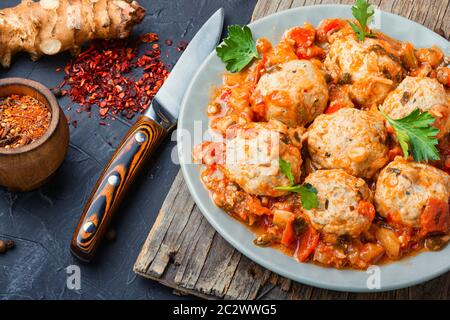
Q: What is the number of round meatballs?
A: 7